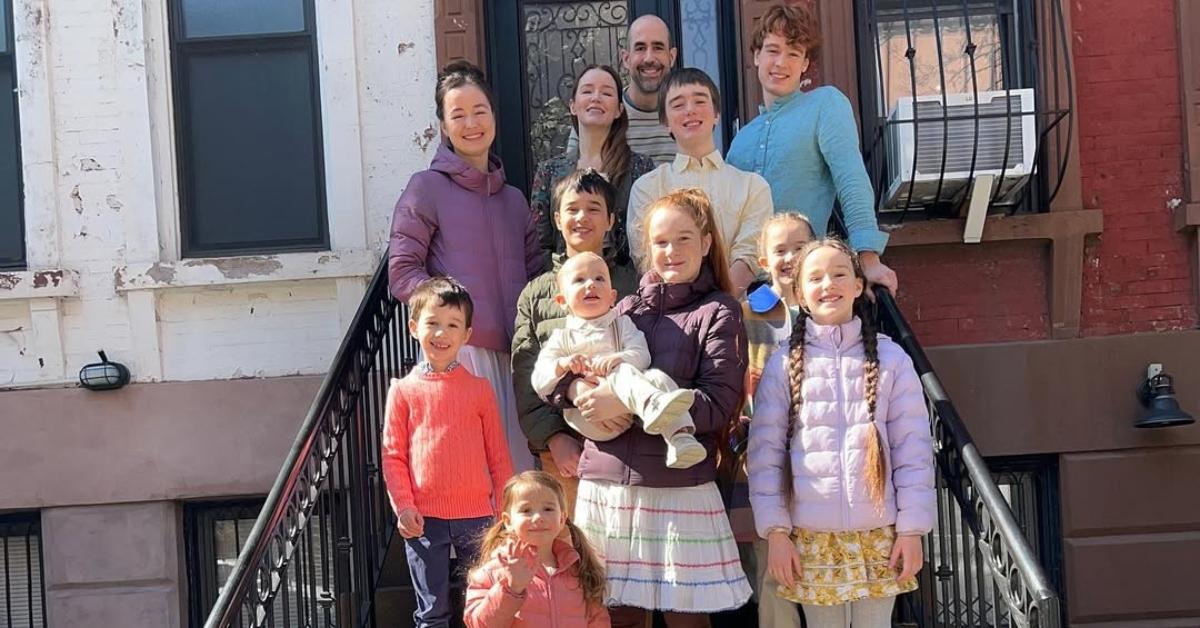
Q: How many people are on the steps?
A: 12